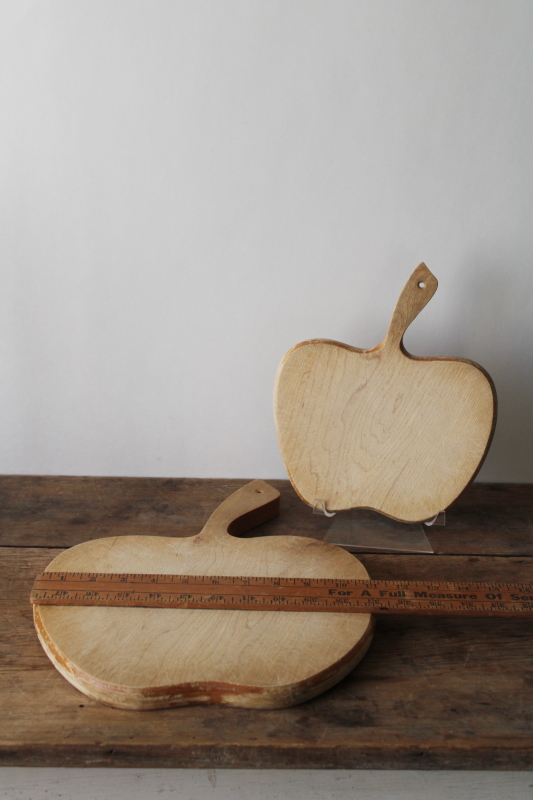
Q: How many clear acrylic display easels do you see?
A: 1